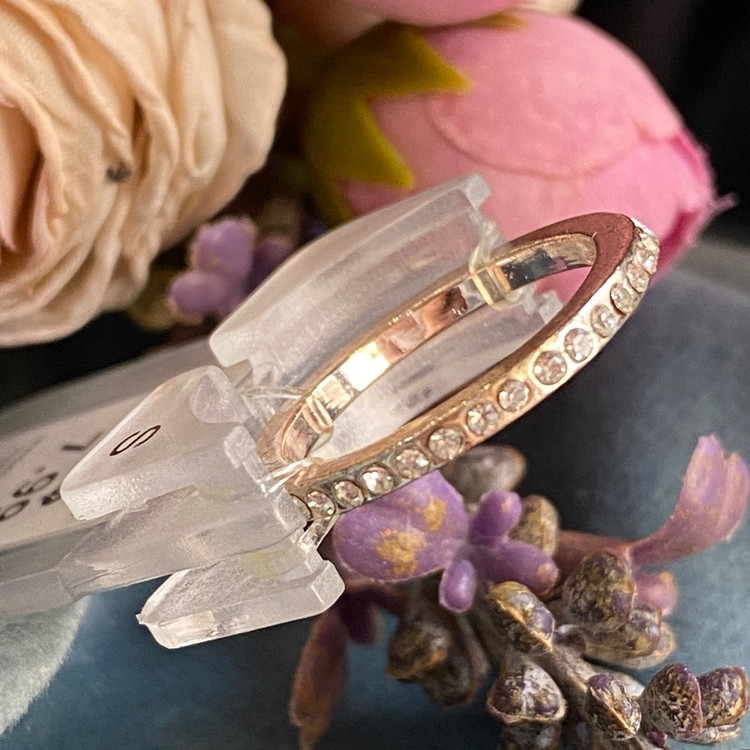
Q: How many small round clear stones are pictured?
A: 15